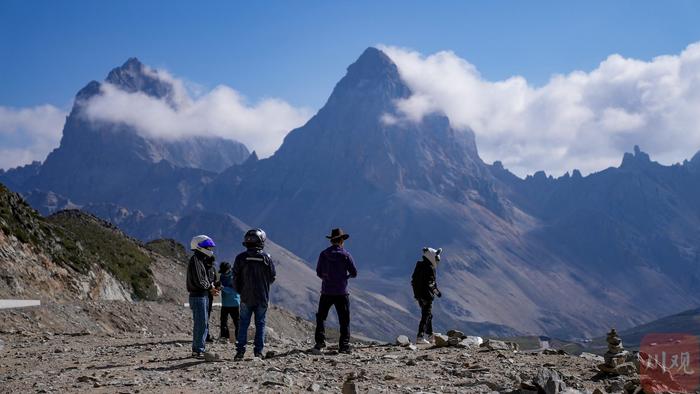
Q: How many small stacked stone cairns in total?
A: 1